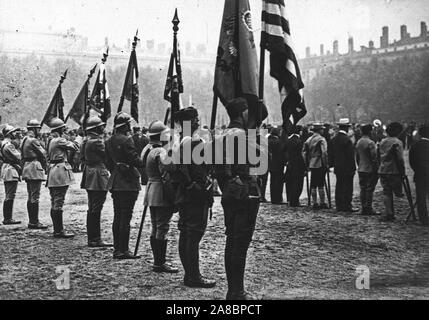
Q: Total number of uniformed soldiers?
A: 8